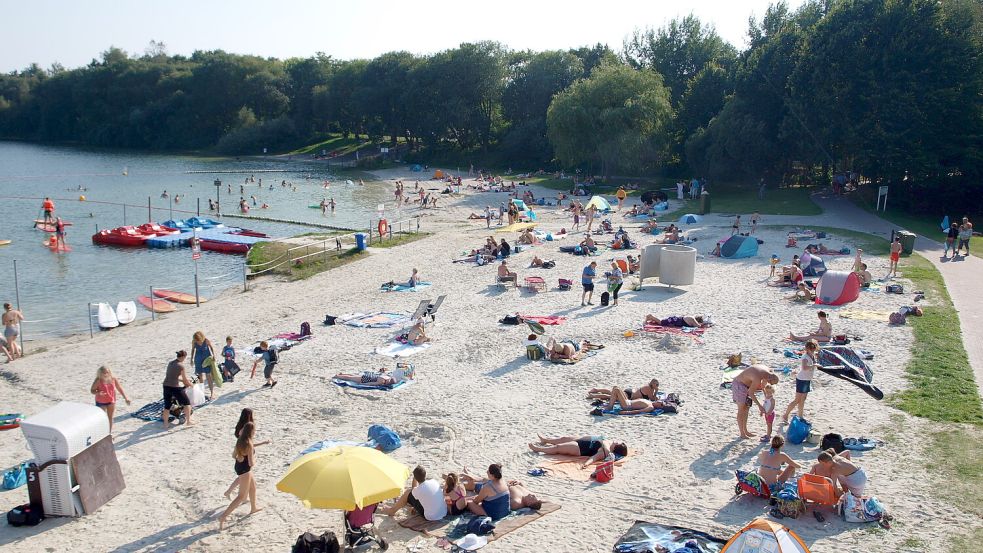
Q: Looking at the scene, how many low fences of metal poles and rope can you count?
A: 1